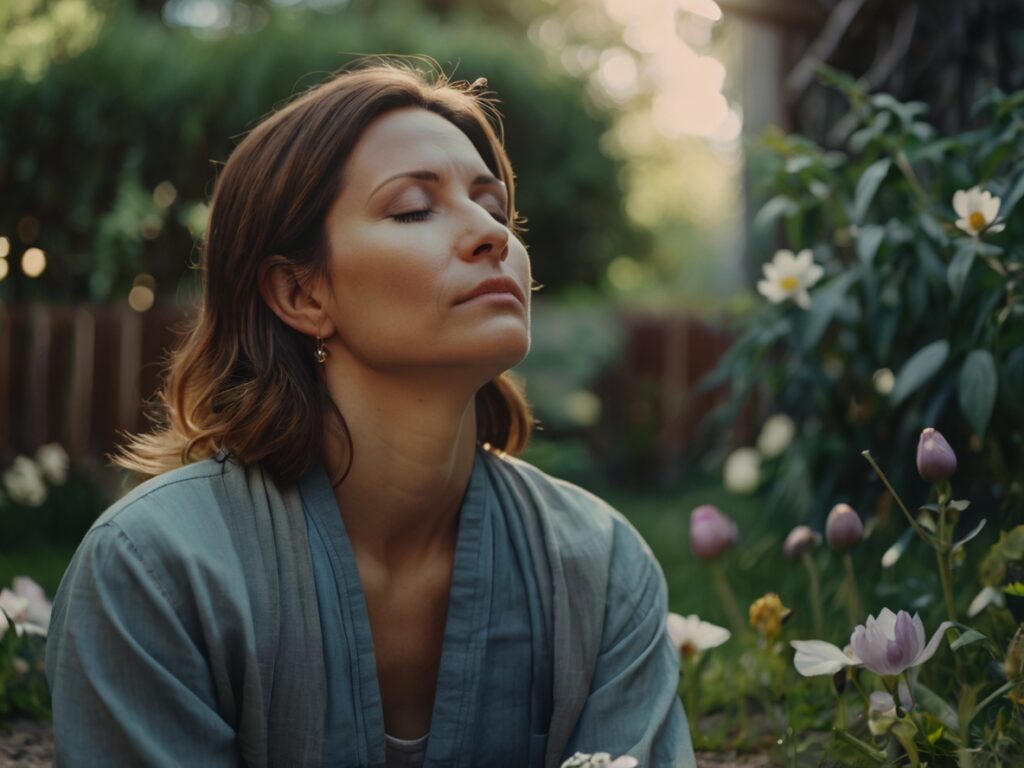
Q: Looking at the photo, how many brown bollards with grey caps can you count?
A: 0